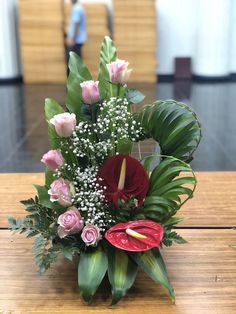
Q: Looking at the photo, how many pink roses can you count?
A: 7